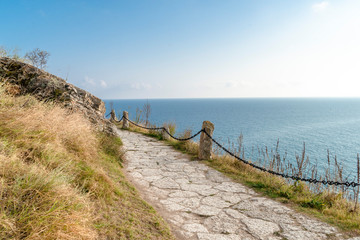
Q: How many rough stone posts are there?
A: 4